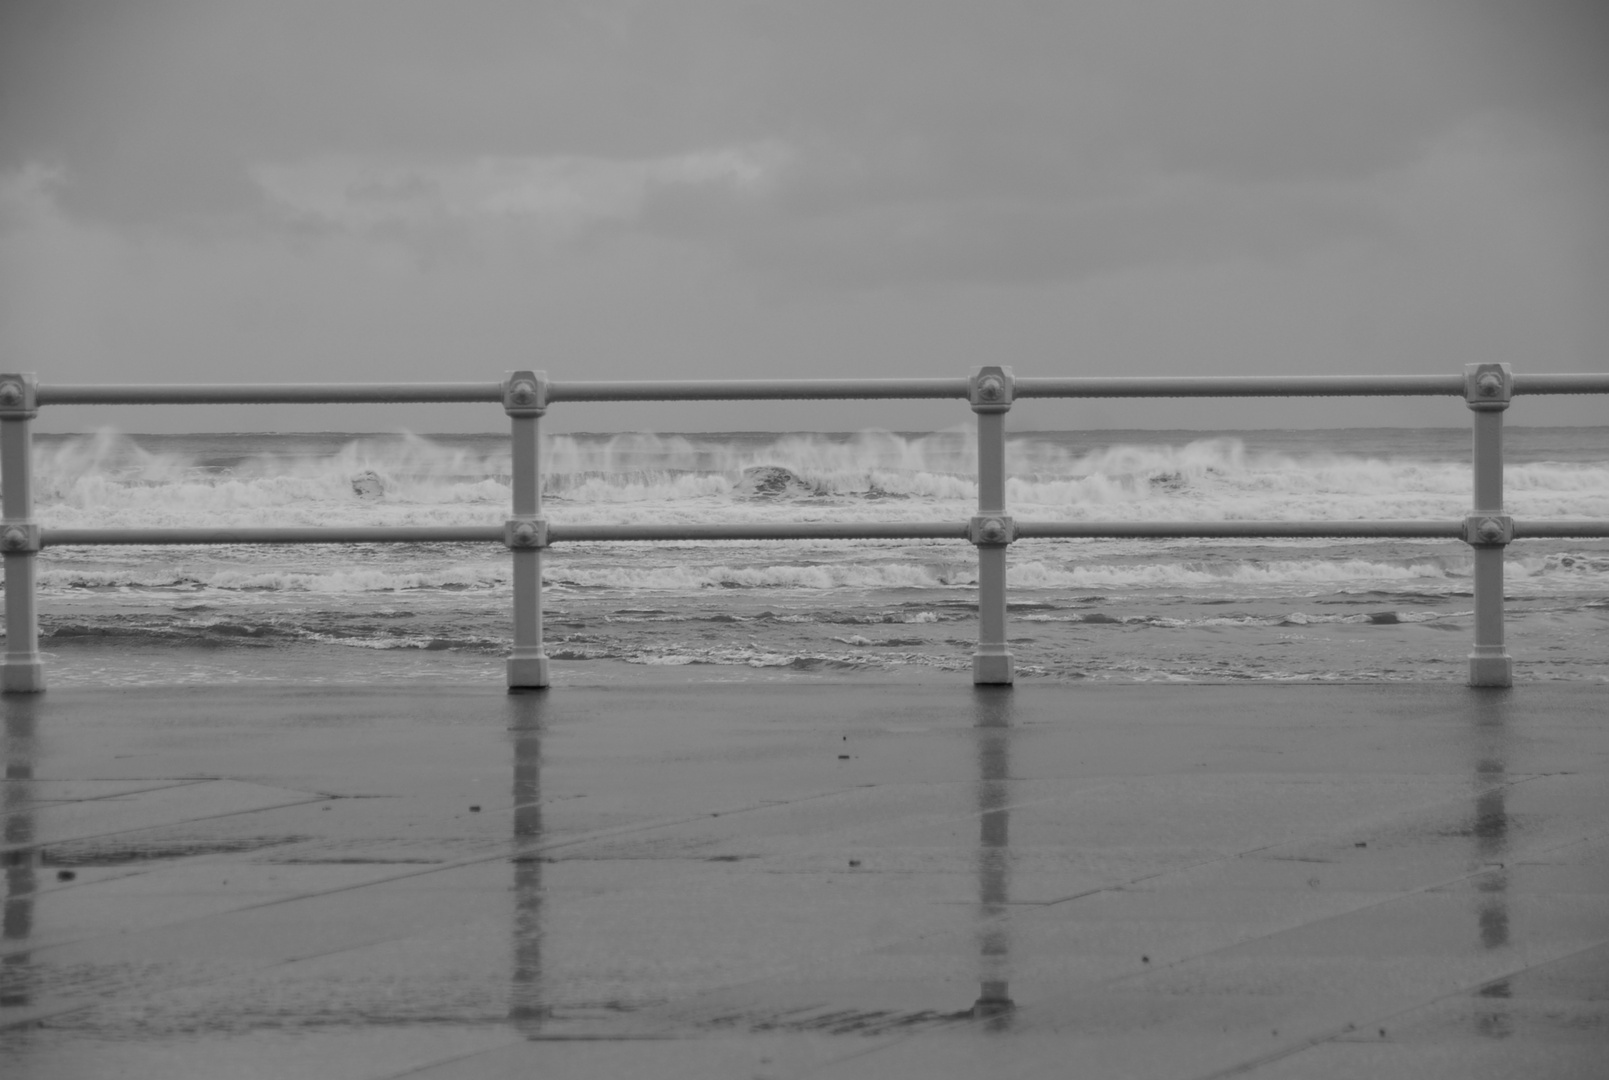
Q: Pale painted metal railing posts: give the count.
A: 4